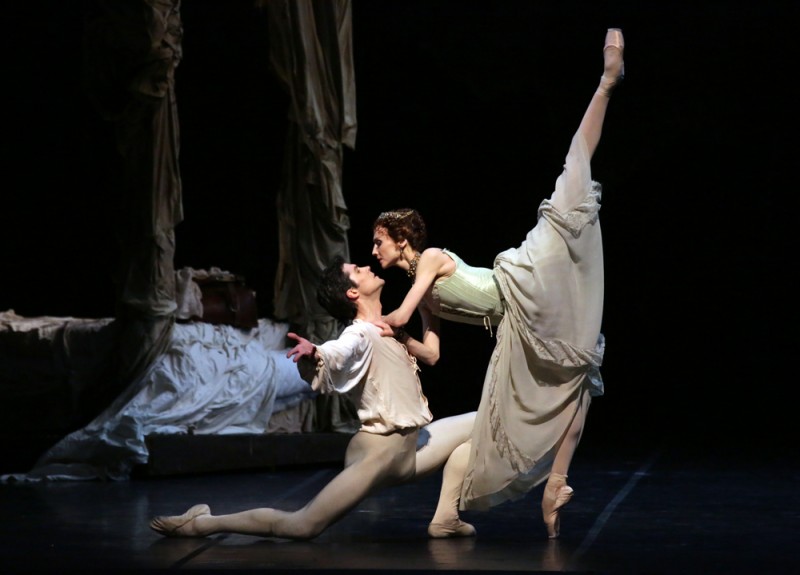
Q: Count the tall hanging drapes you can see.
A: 2